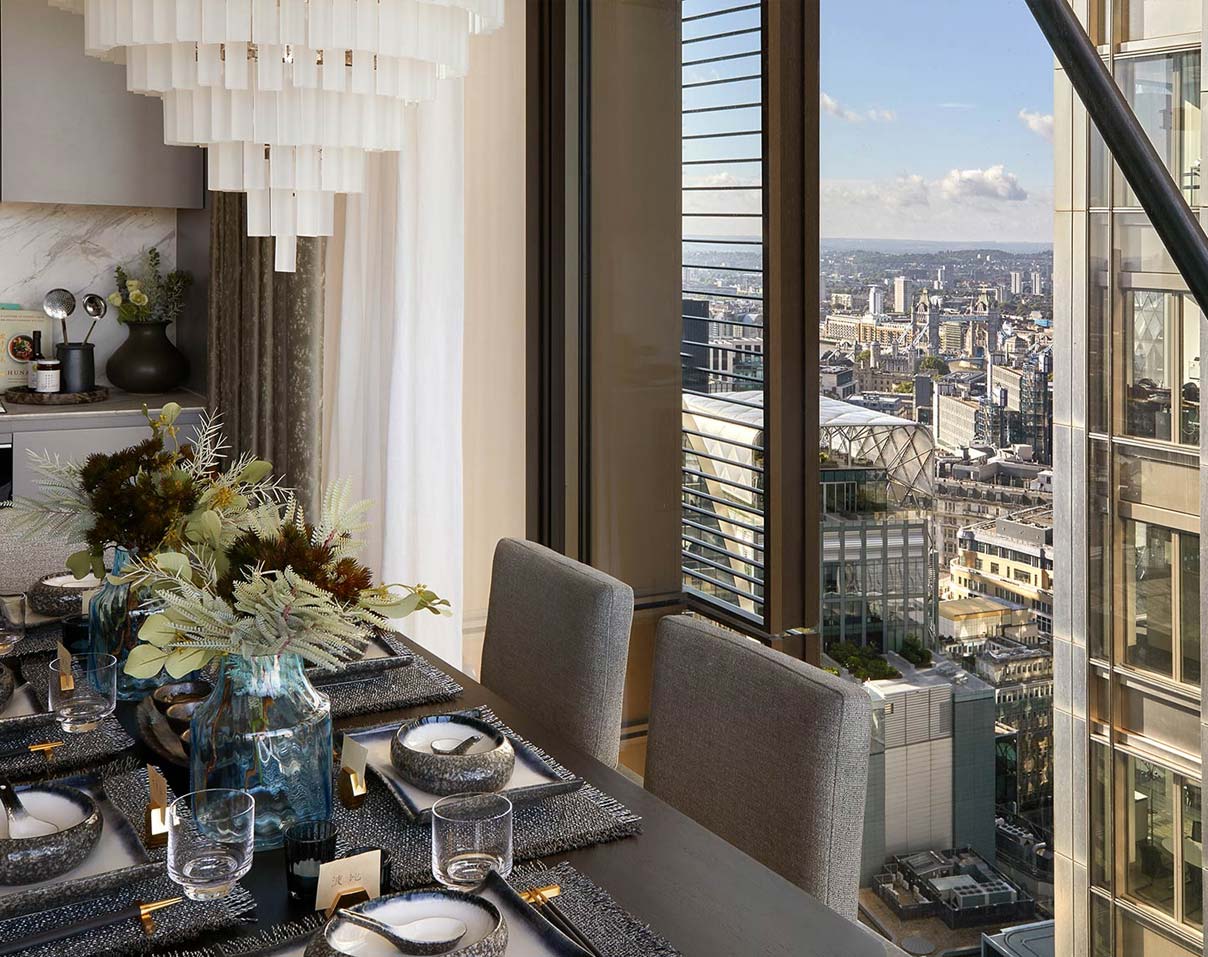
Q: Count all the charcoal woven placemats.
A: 6